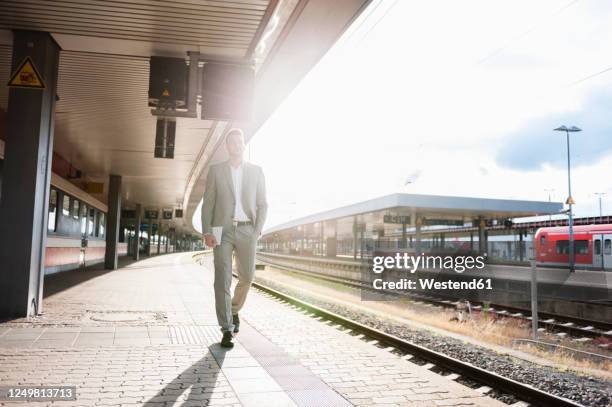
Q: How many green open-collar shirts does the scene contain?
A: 0